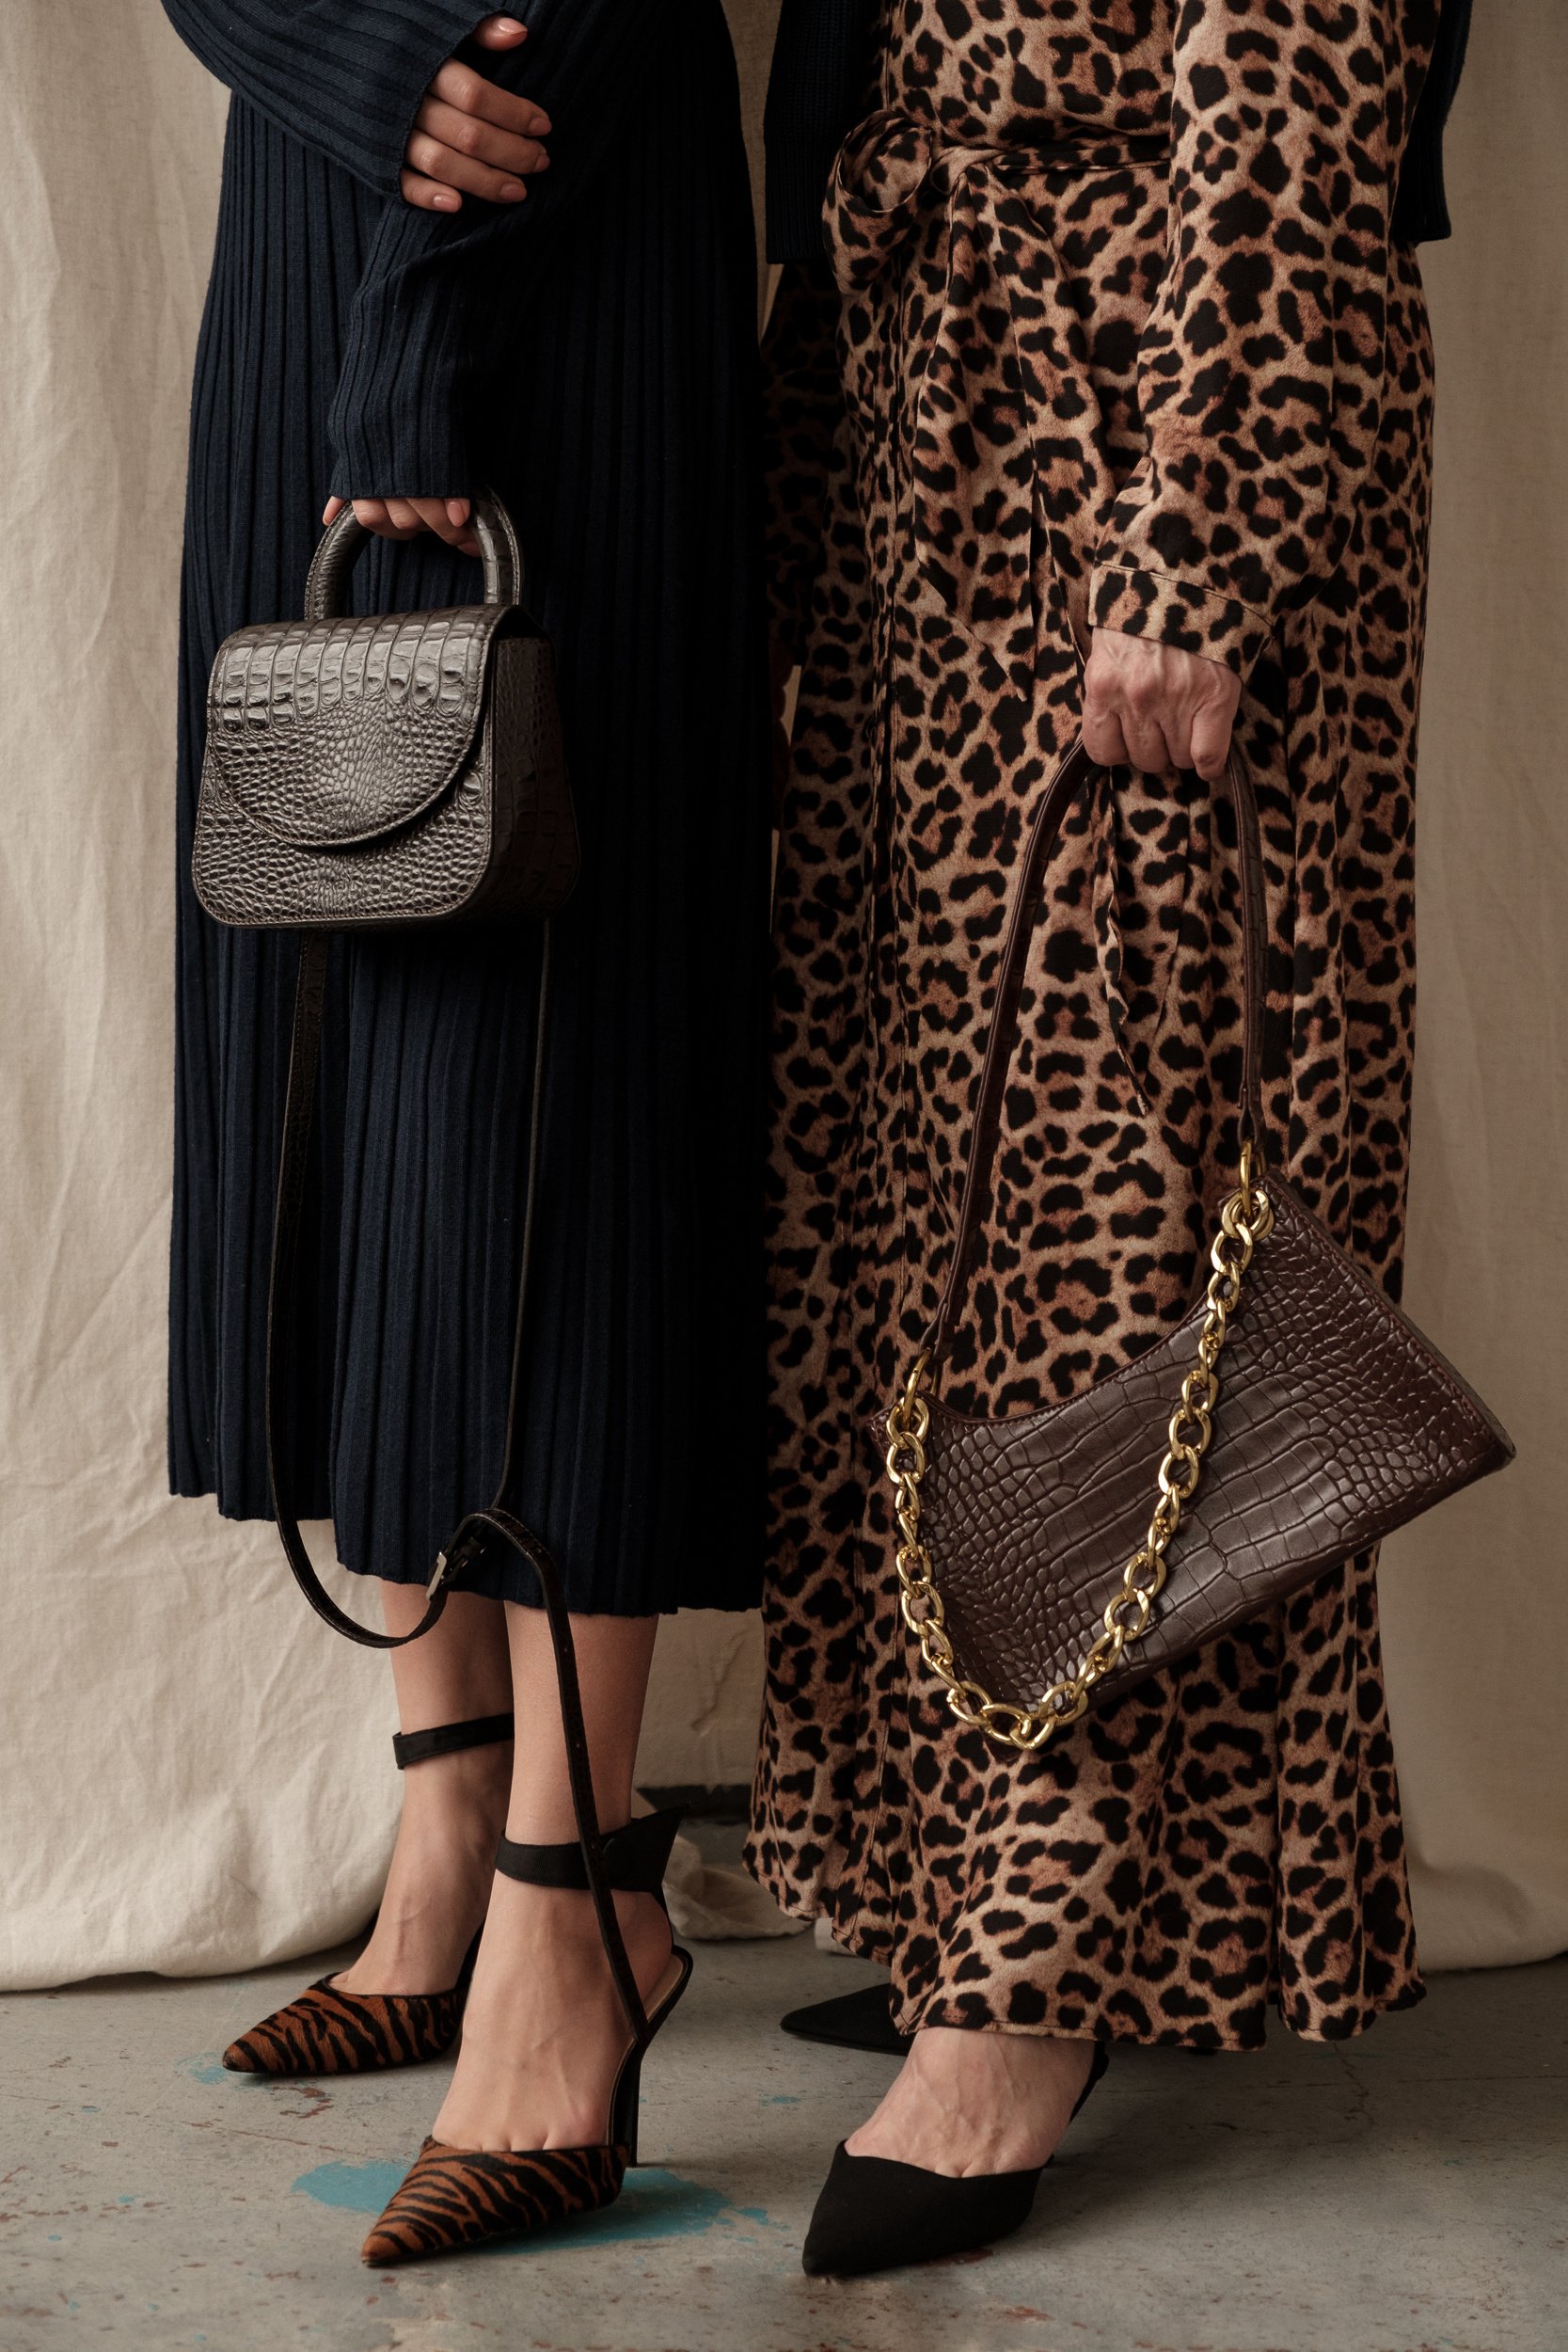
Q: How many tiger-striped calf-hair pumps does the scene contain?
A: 2